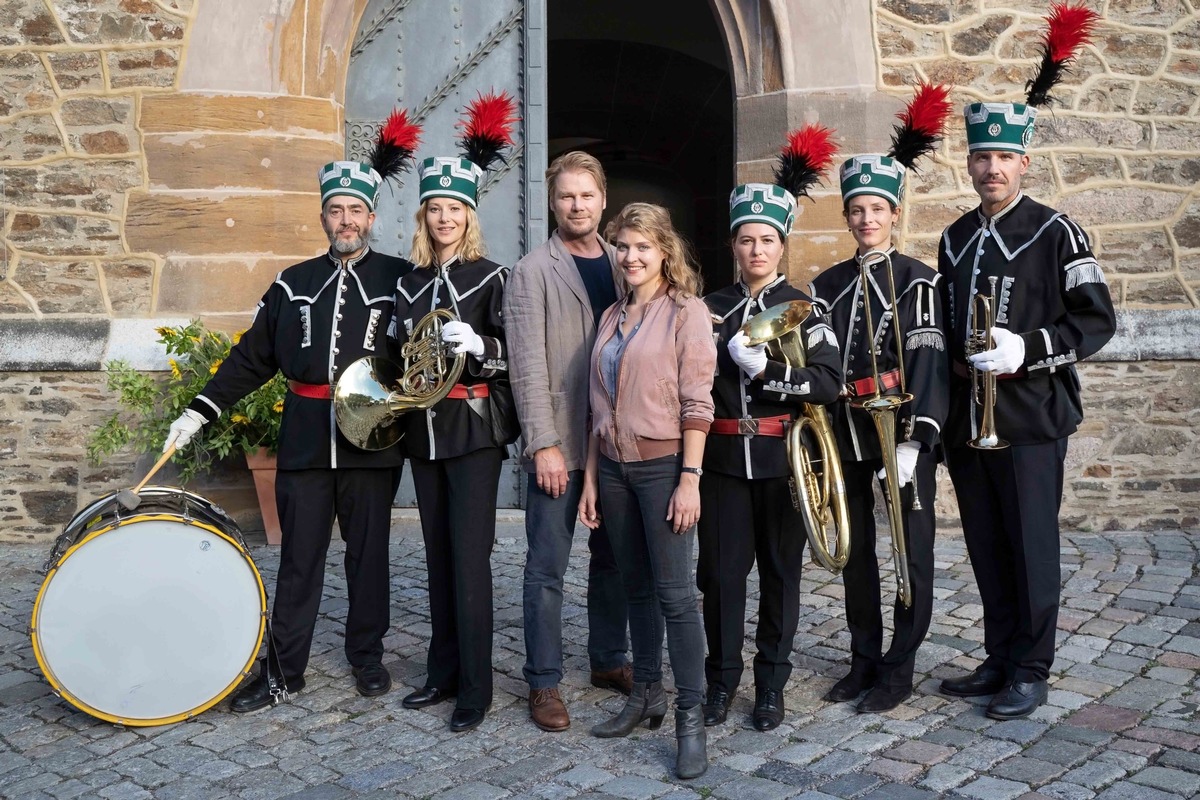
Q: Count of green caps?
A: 5